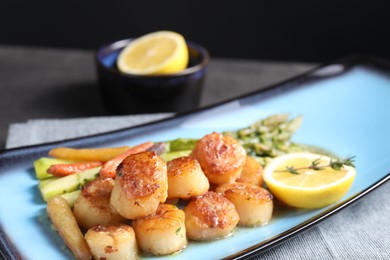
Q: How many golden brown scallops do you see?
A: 9